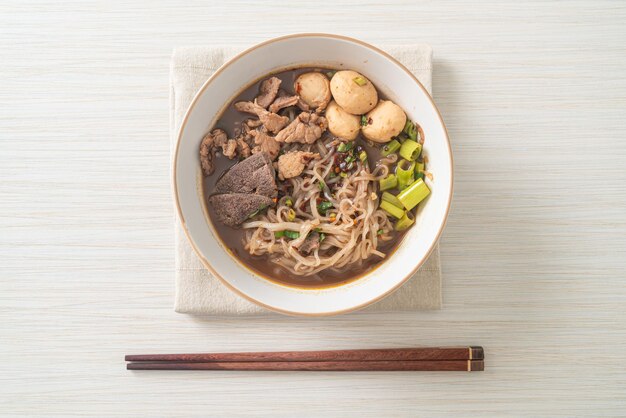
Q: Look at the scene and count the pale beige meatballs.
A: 4